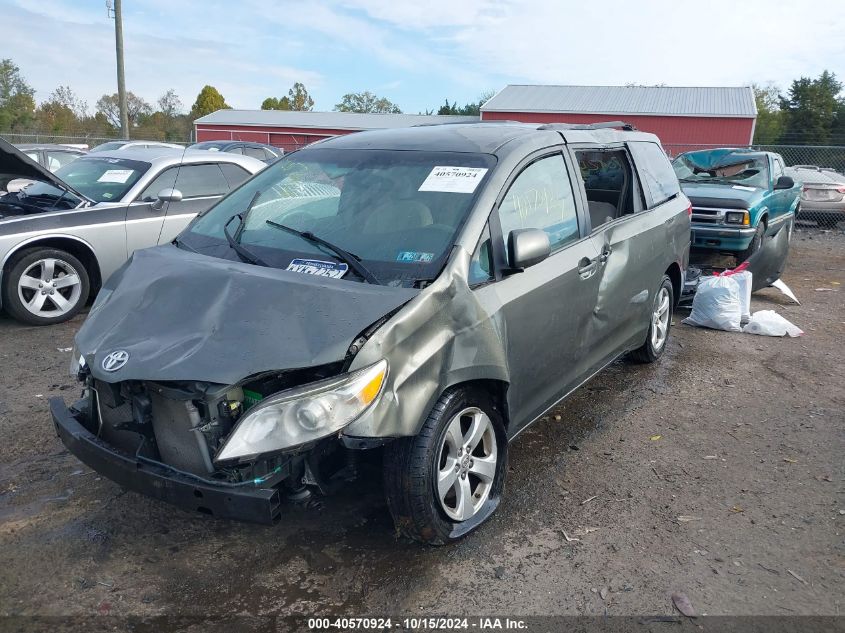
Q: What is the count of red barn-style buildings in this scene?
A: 2